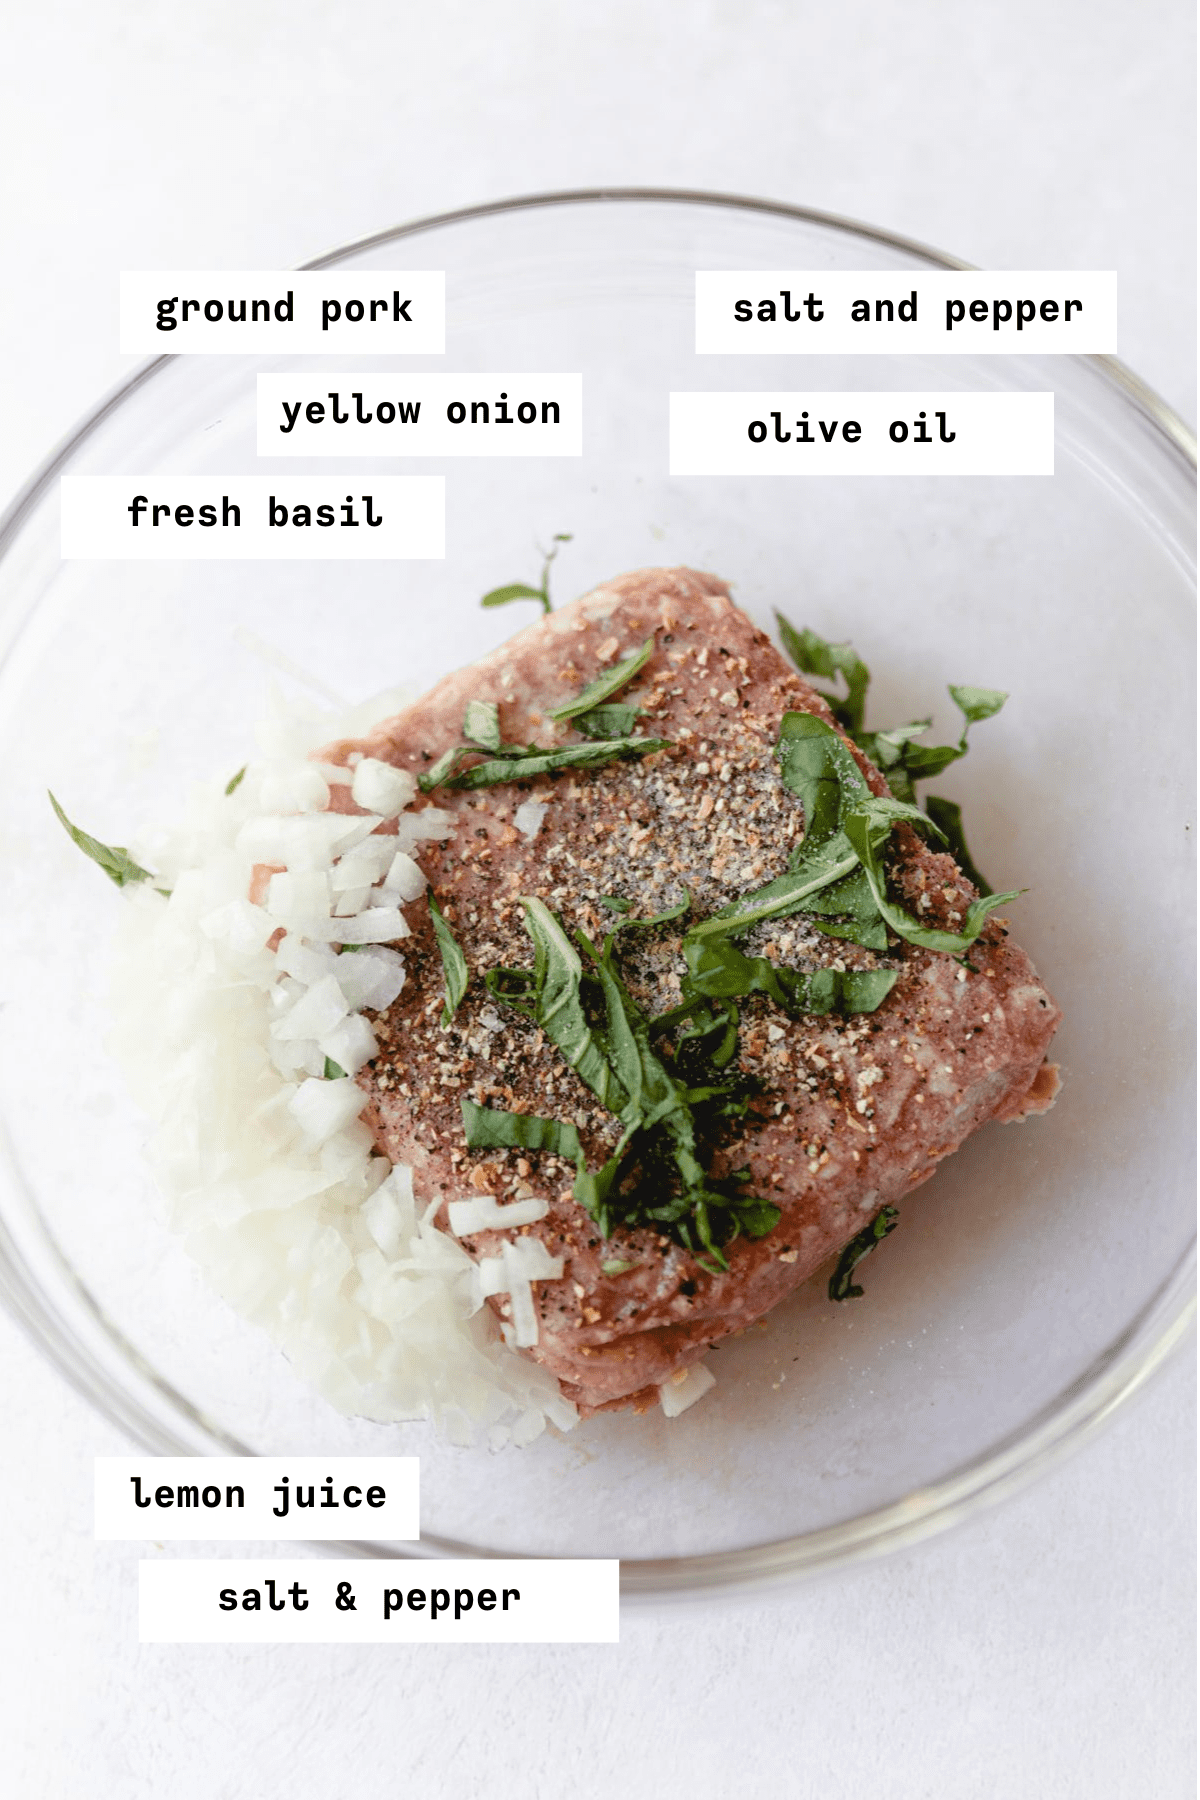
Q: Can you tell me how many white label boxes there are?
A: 7